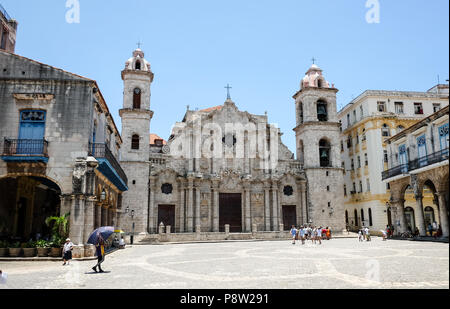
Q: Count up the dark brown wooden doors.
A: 3